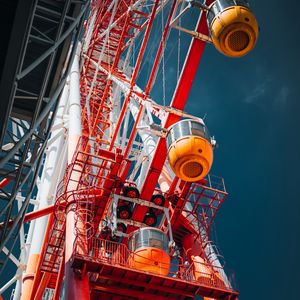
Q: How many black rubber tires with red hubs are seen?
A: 5